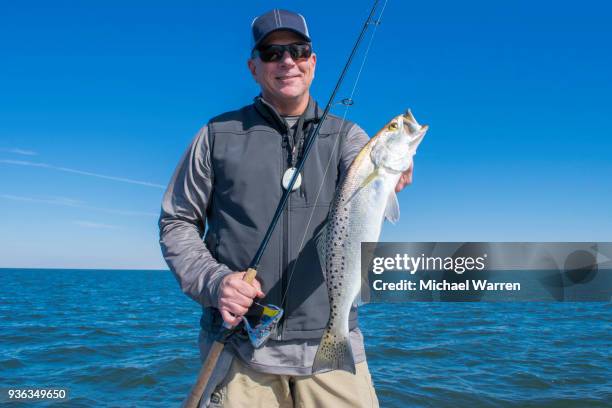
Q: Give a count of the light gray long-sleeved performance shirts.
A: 1